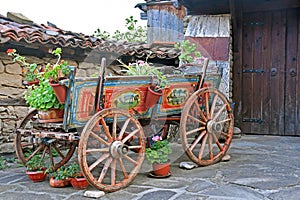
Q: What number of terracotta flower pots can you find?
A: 8